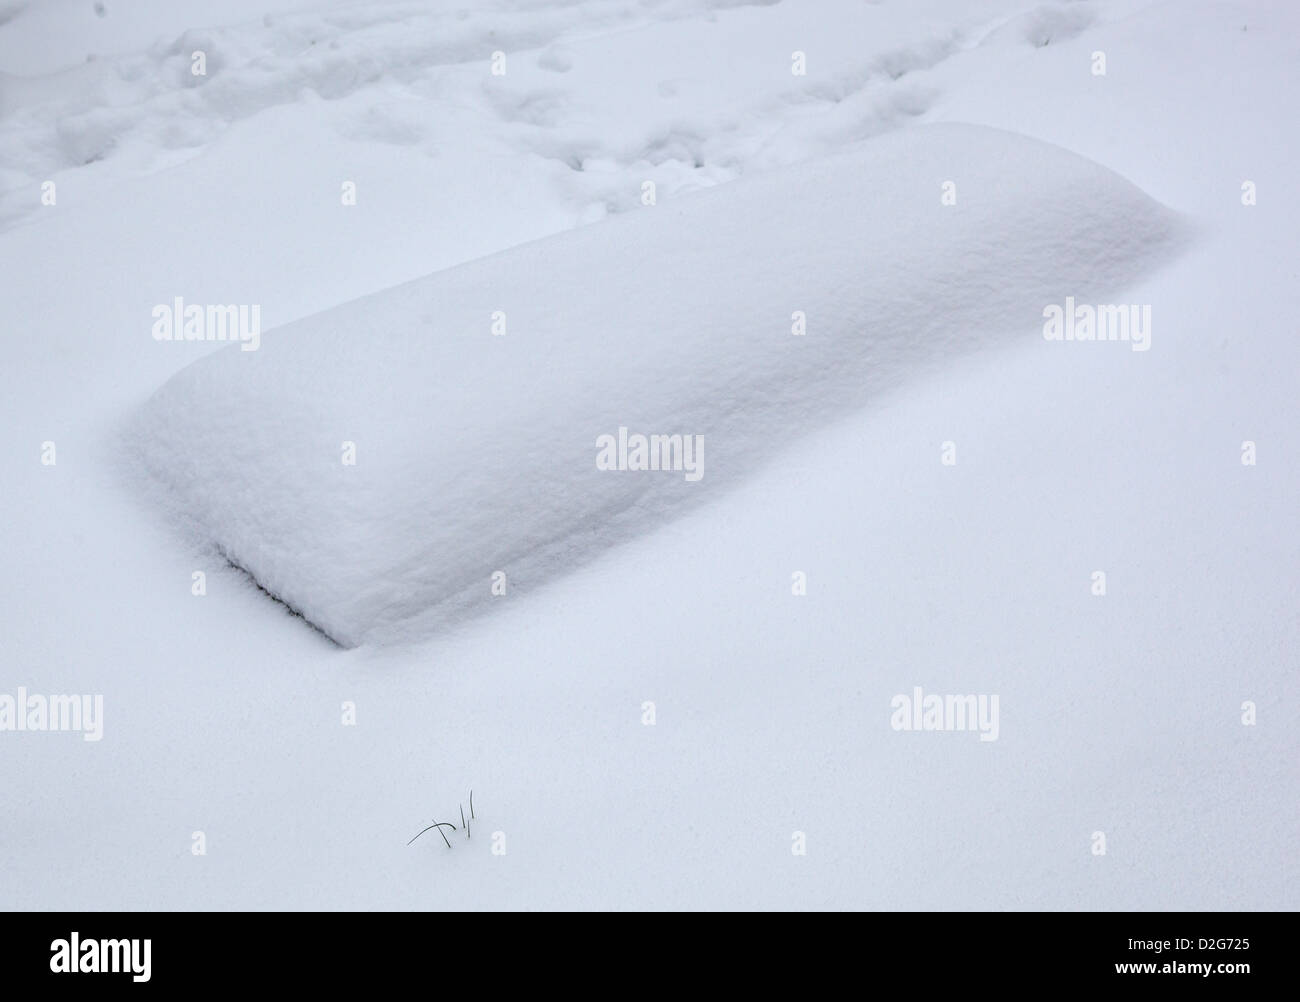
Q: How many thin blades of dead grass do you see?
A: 5